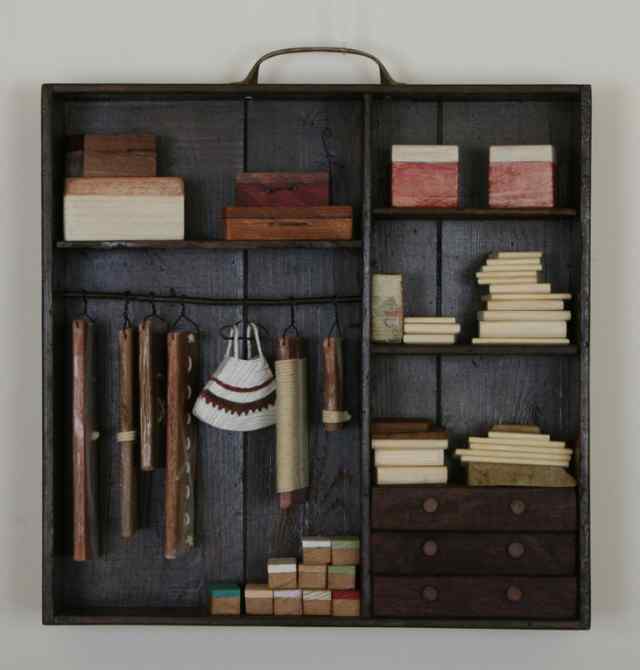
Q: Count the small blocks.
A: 10